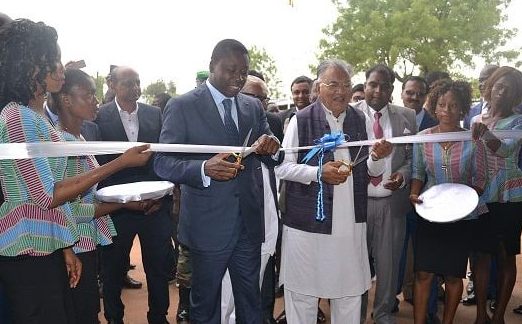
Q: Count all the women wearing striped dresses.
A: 4